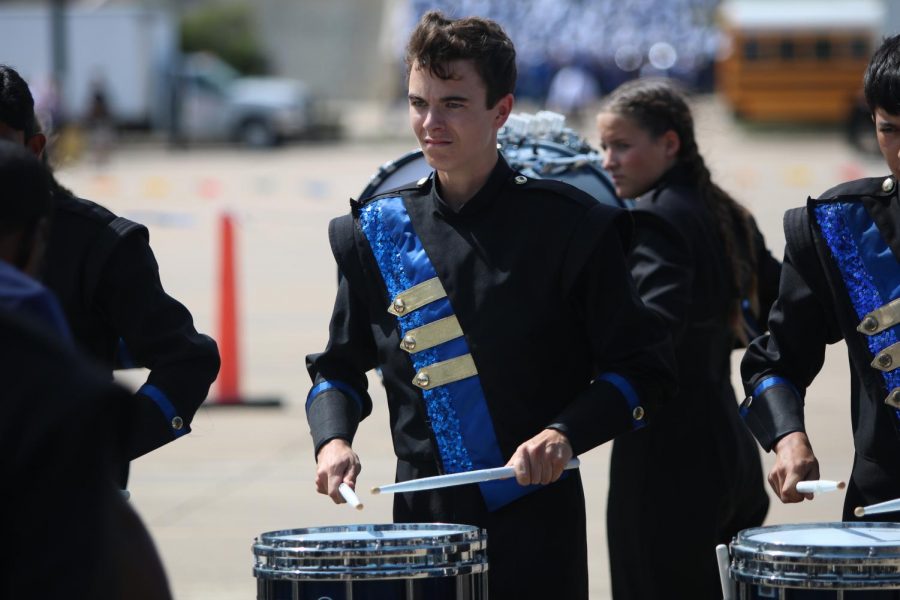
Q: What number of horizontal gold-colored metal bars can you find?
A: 6